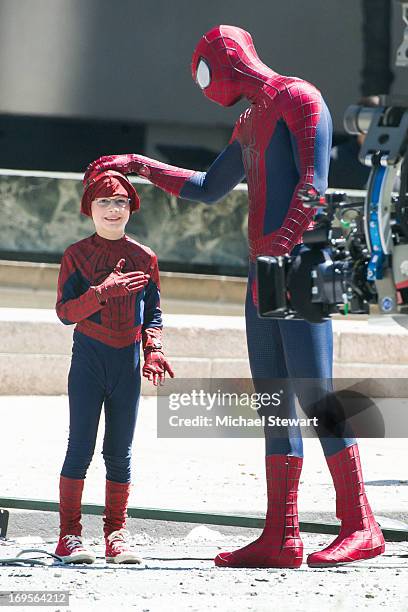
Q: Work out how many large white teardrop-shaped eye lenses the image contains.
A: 1